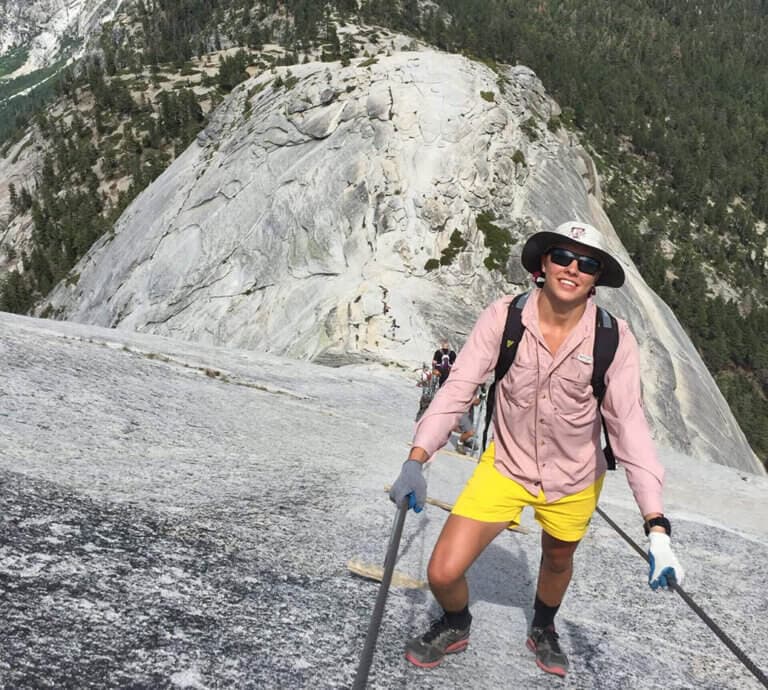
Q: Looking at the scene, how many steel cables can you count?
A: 2